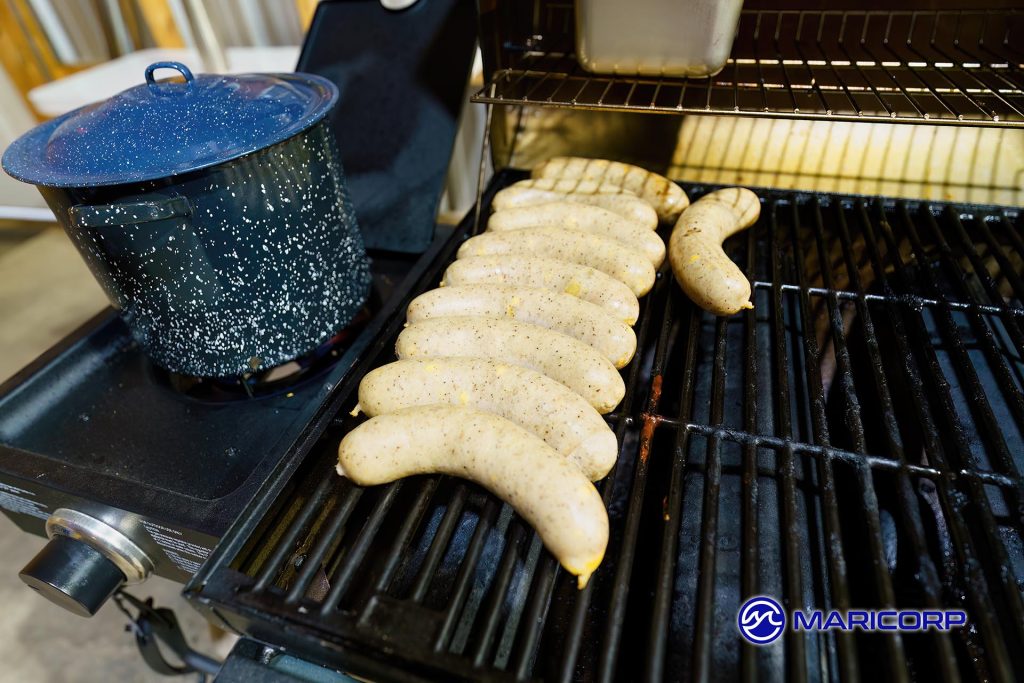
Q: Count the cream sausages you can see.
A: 10